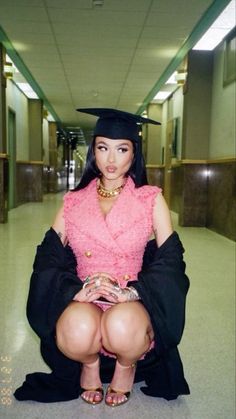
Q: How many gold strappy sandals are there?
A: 2